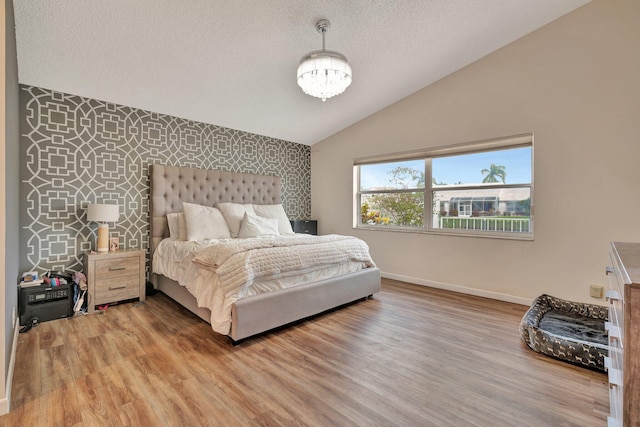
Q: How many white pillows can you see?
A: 5